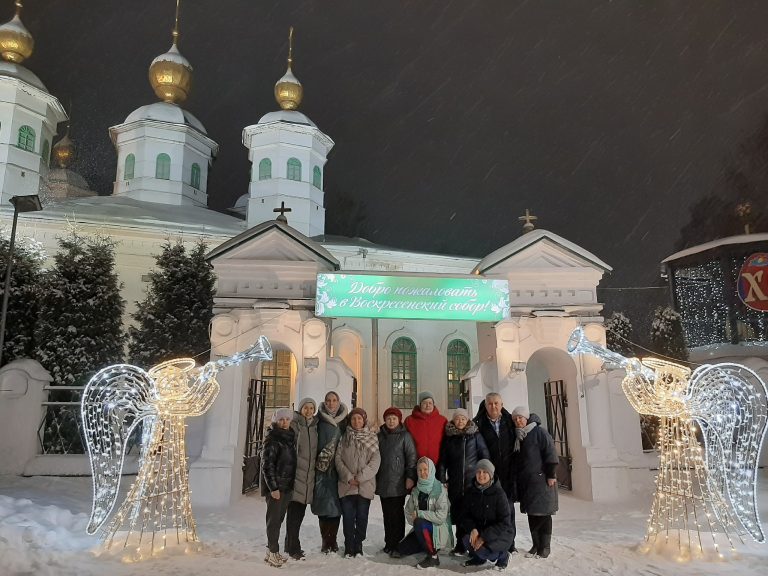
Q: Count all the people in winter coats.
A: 11